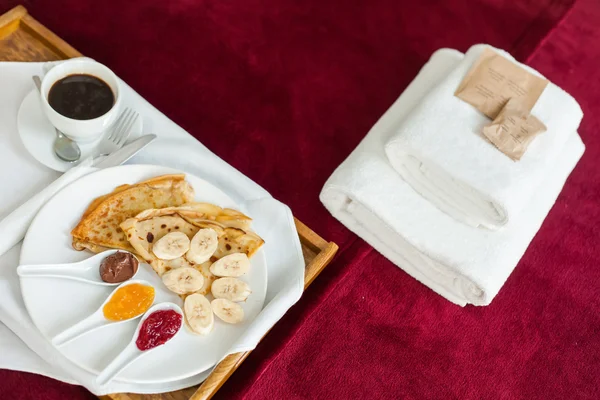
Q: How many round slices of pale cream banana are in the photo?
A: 7